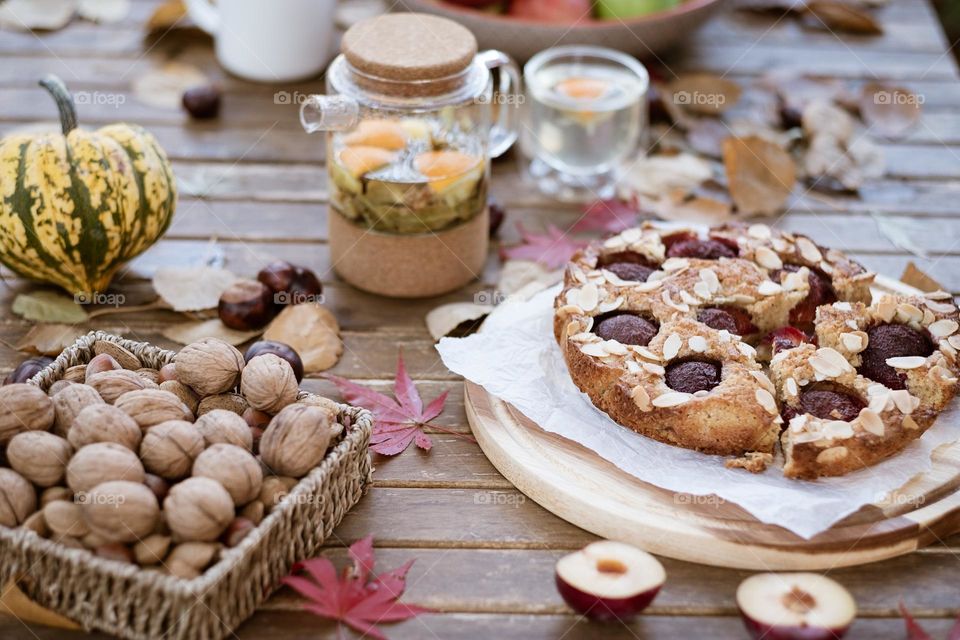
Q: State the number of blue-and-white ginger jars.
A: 0